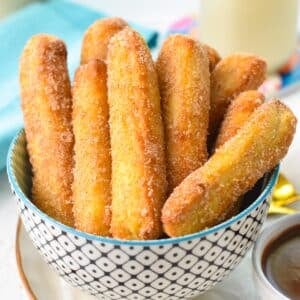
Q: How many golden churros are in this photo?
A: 9